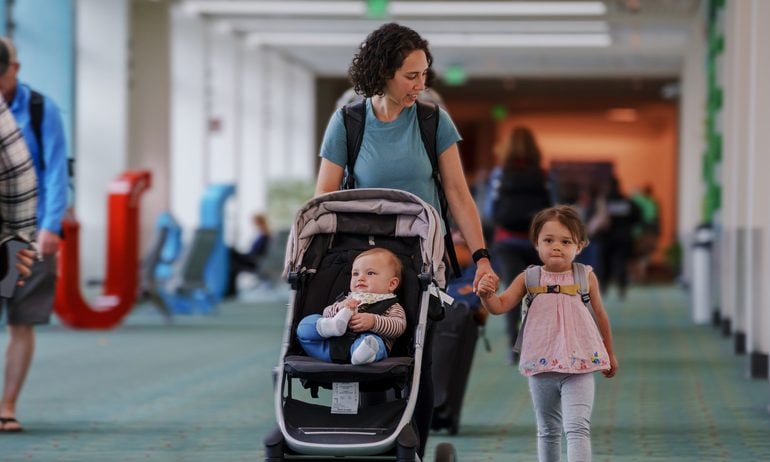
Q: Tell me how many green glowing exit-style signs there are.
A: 3